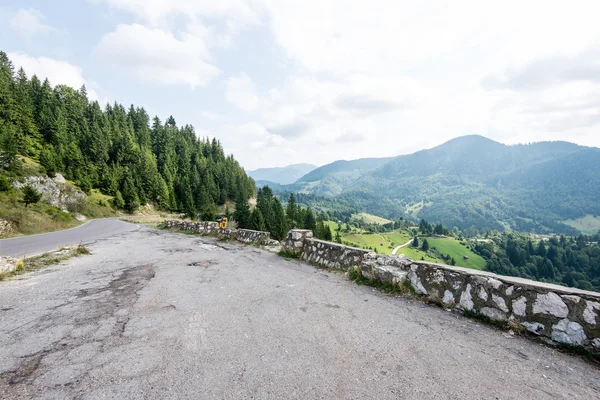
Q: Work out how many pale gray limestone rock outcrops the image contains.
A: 1